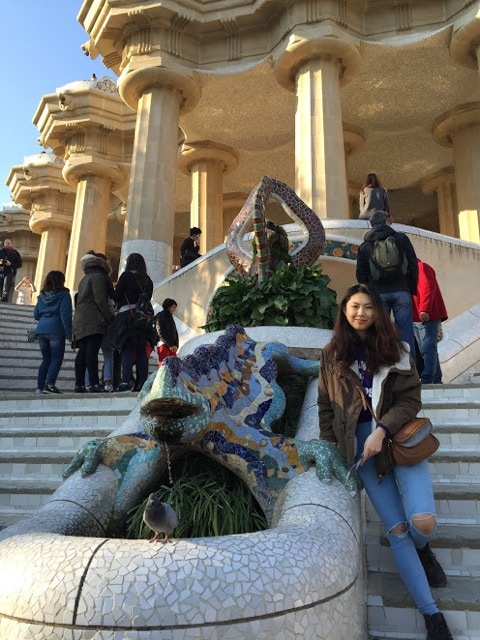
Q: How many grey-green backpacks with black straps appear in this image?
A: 1